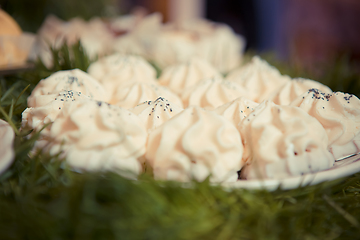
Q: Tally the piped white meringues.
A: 14